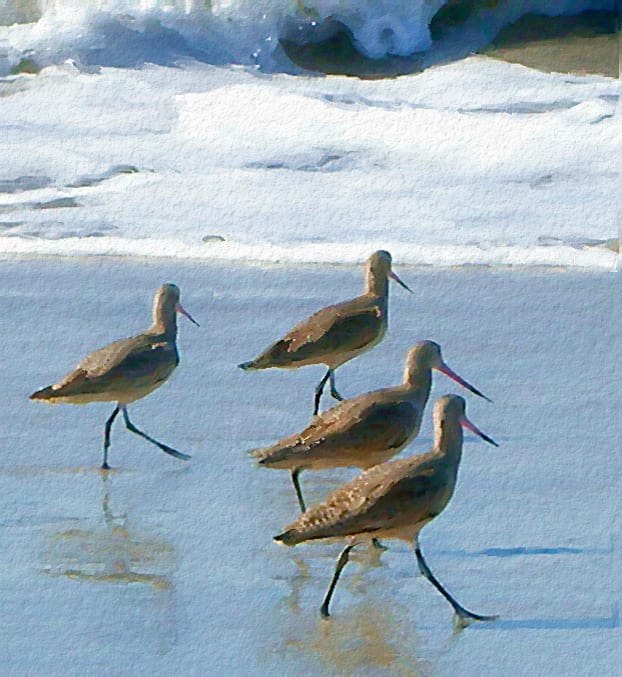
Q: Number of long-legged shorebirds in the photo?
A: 4